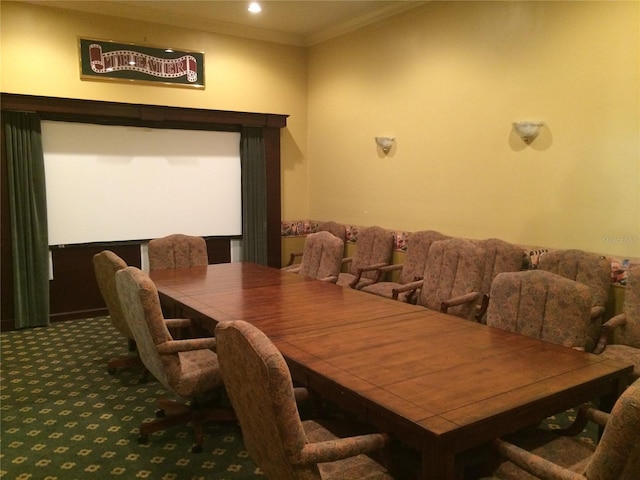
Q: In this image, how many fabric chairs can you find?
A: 14